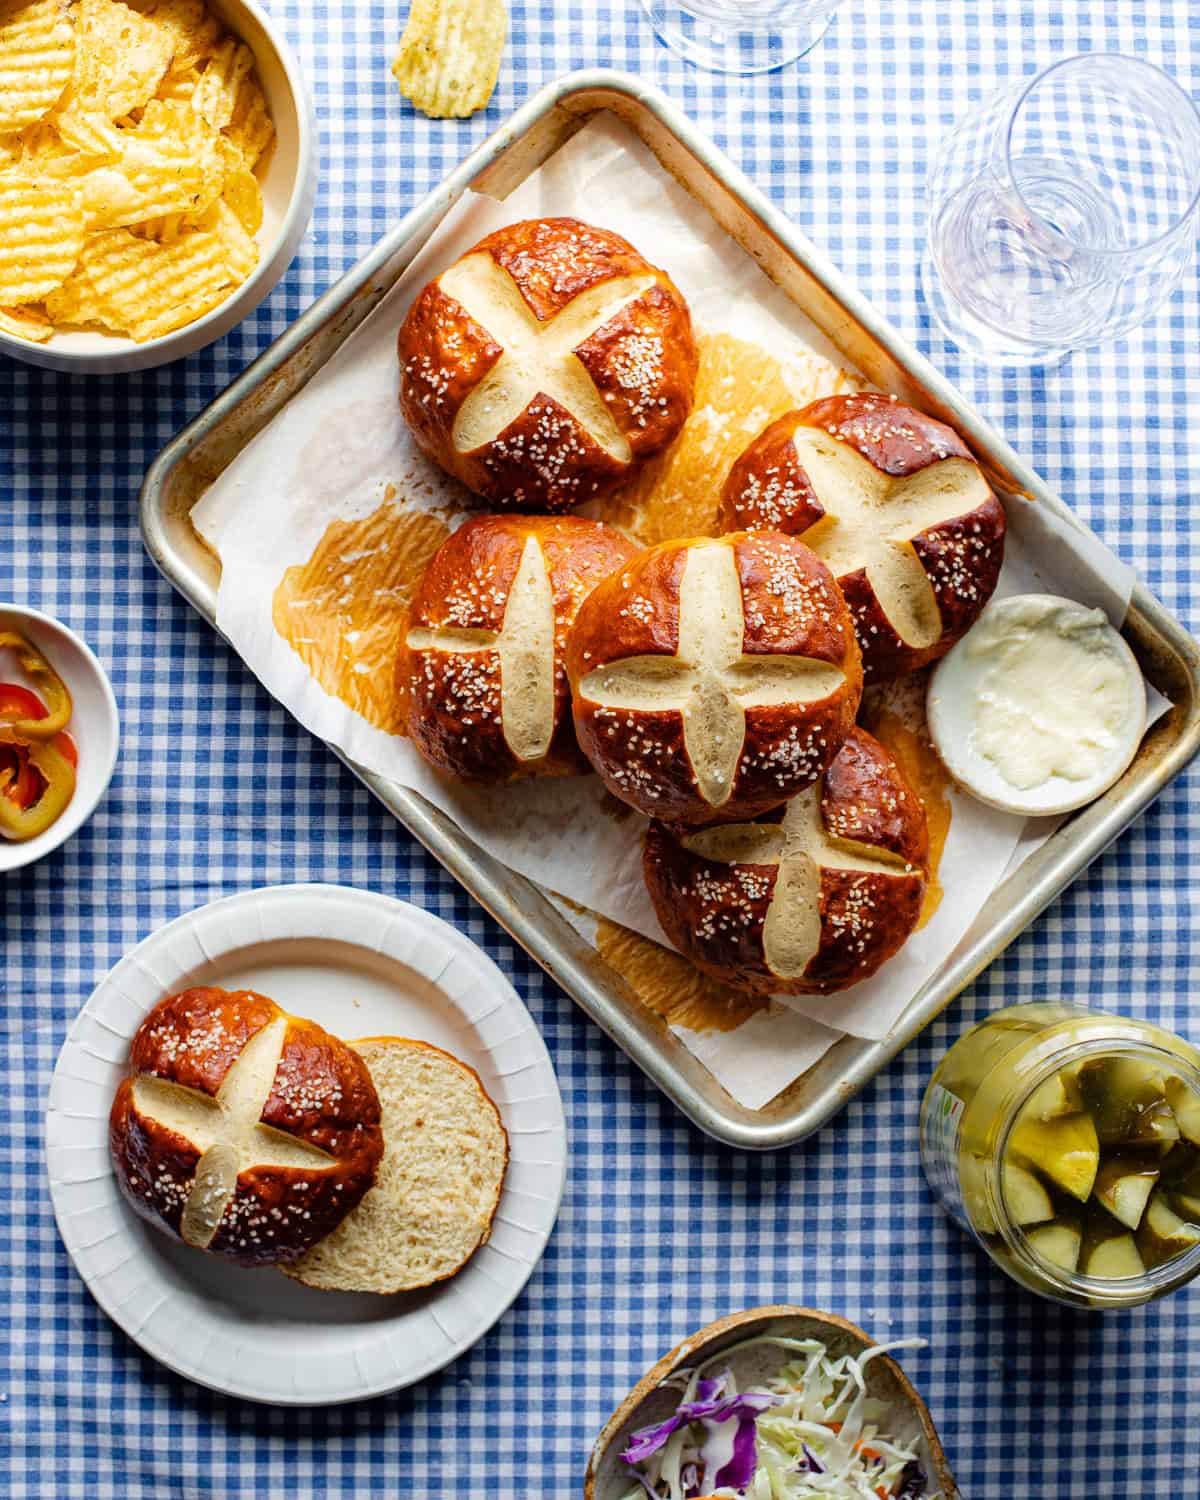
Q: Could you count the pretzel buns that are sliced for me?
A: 1